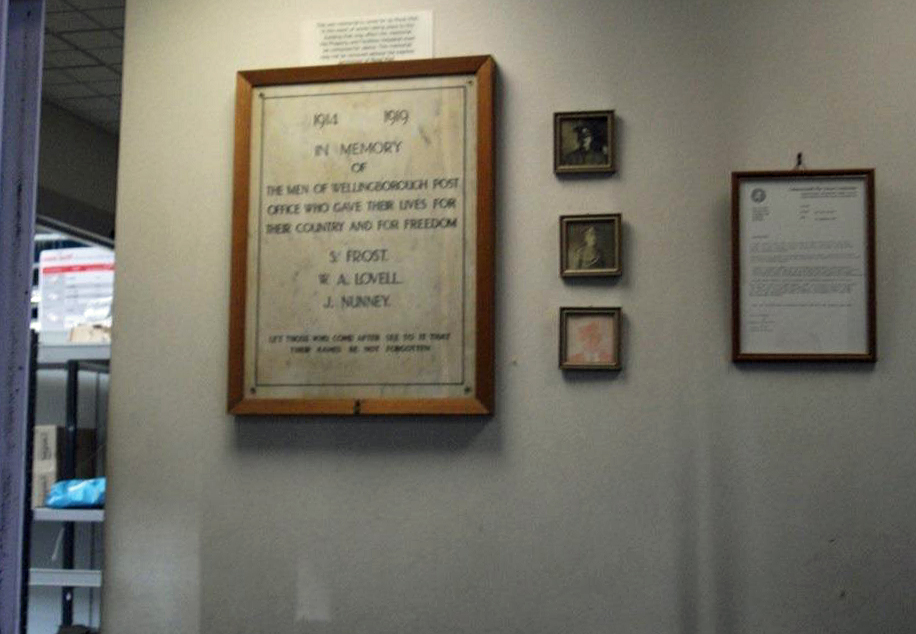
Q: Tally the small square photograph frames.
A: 3